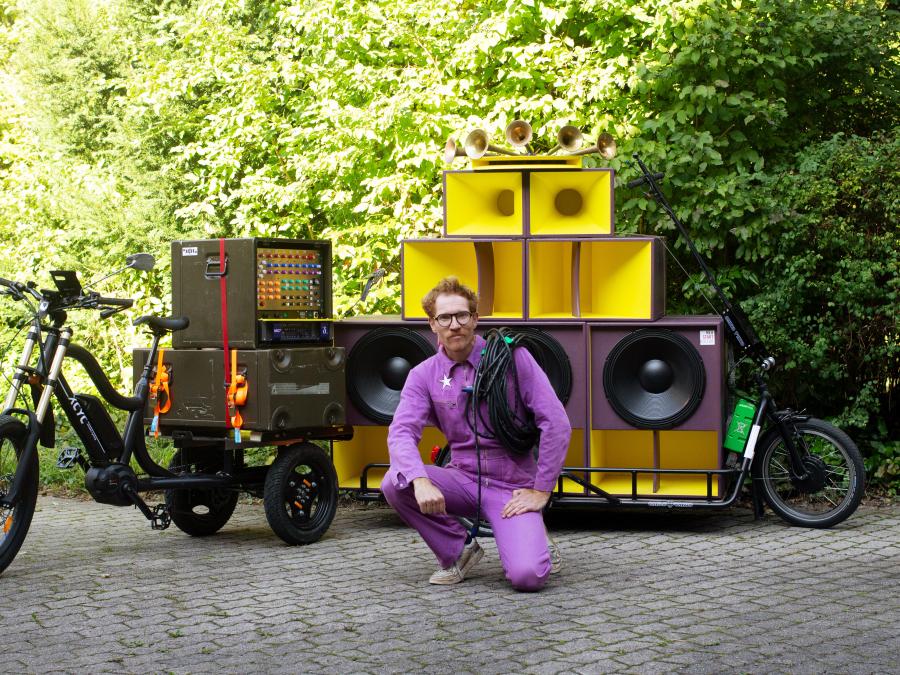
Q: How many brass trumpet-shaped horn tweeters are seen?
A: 5